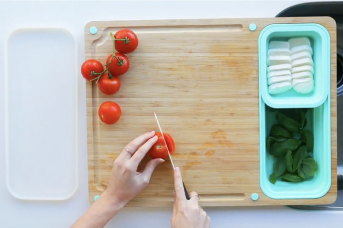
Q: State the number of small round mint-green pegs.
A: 4